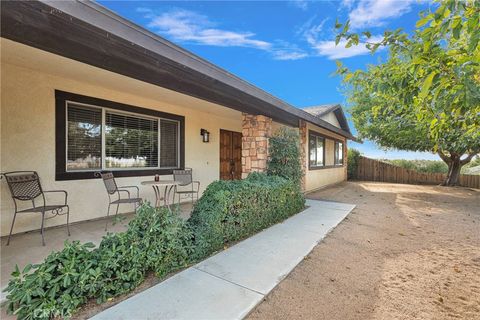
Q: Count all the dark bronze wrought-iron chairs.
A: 3